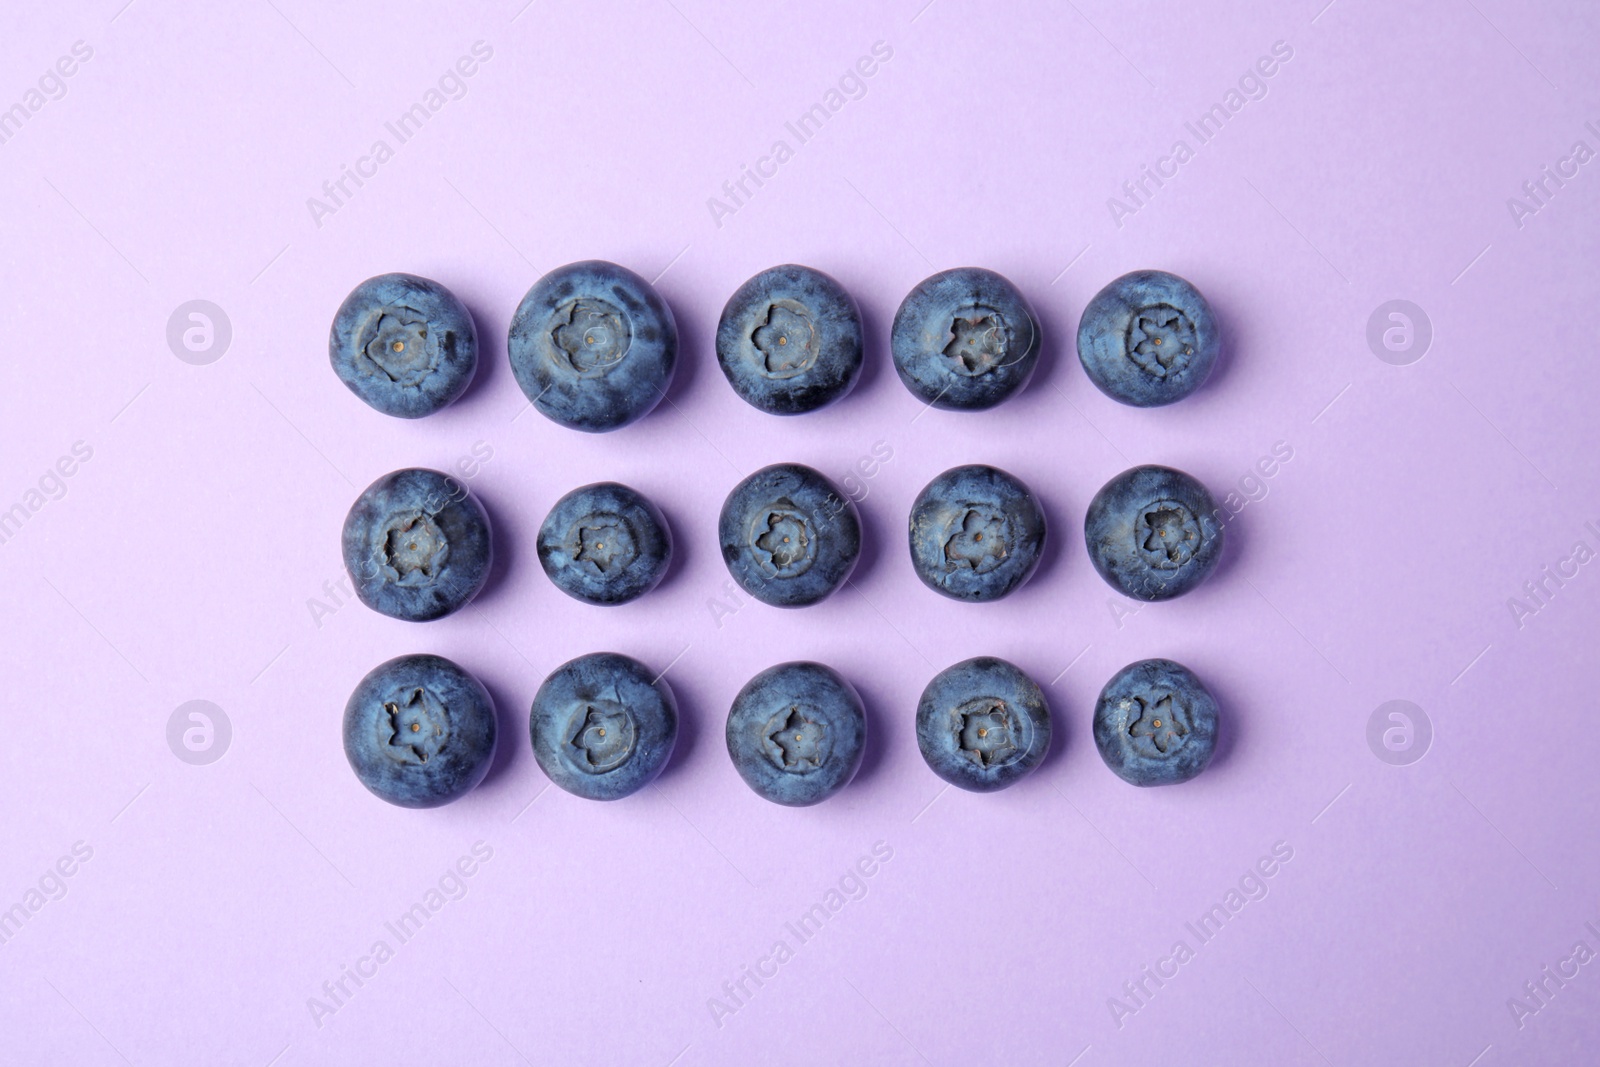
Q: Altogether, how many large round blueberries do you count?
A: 15